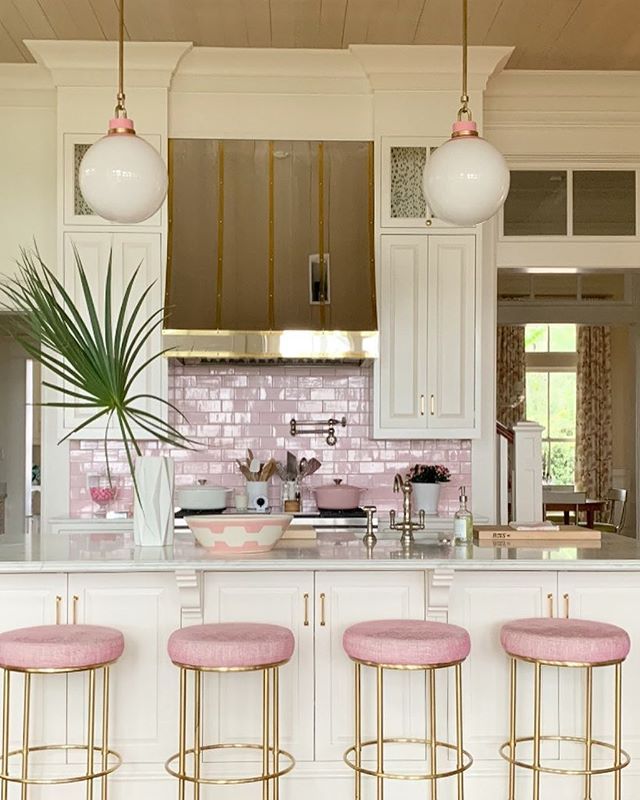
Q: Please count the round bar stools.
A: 4